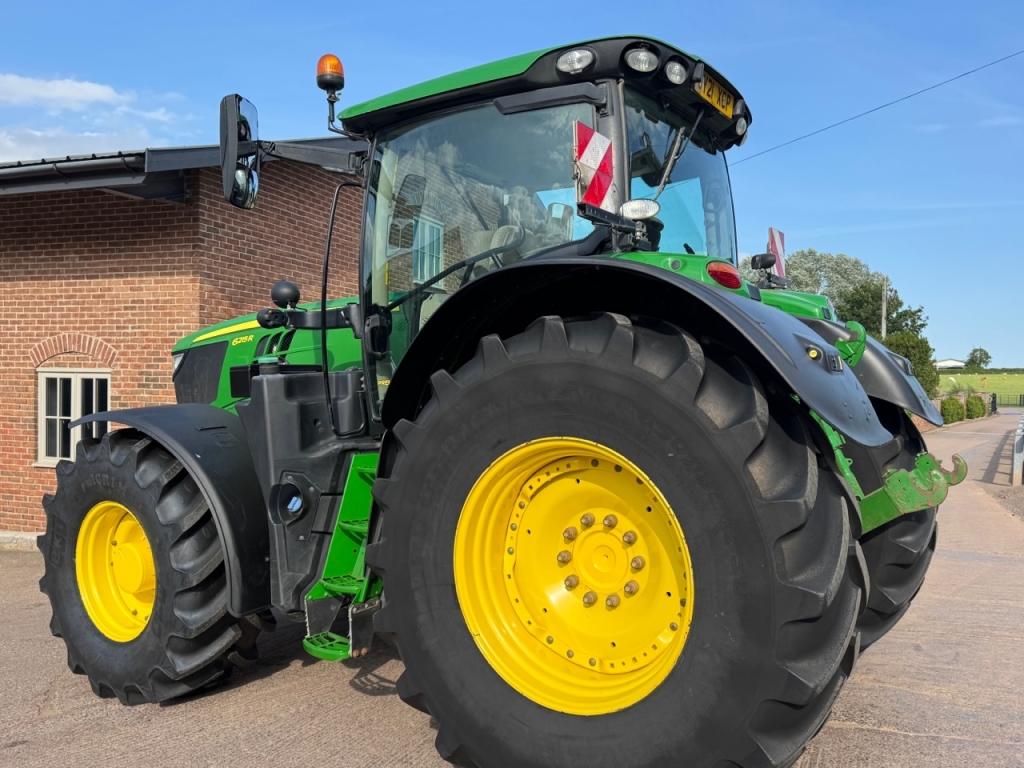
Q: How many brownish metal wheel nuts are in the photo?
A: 10